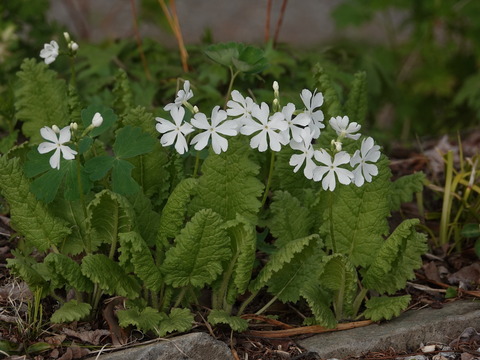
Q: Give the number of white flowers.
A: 13